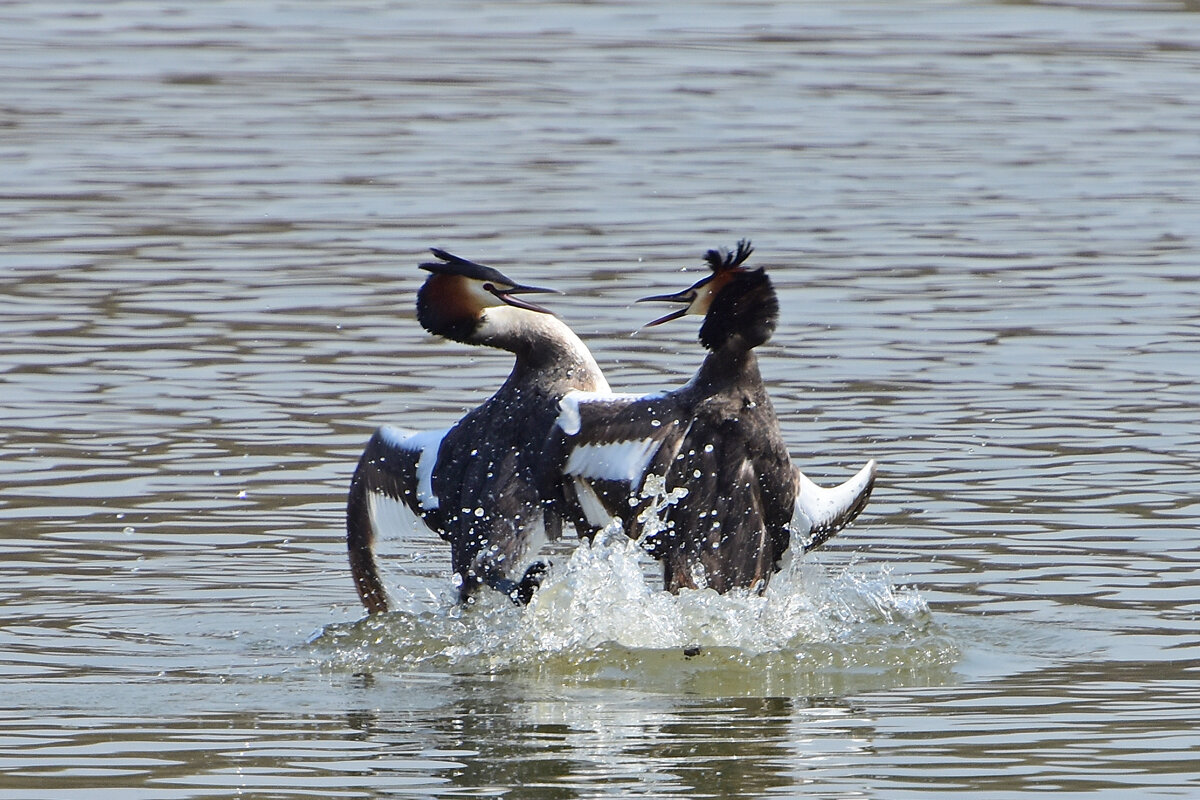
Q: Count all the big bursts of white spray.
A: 1